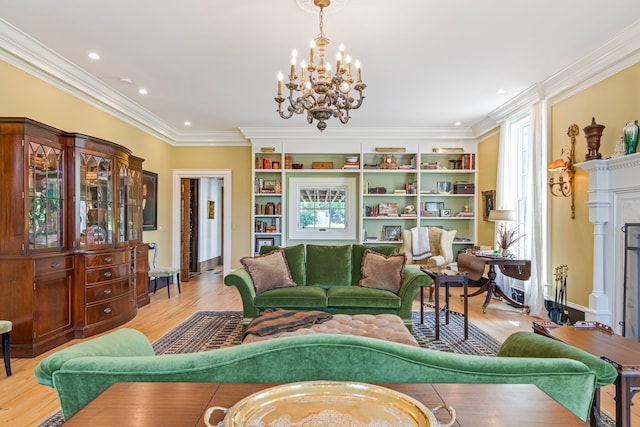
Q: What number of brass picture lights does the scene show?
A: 3